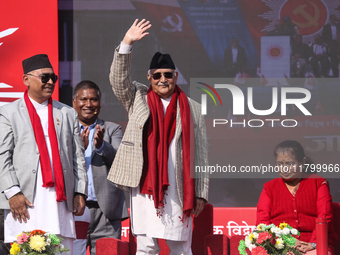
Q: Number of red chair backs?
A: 2